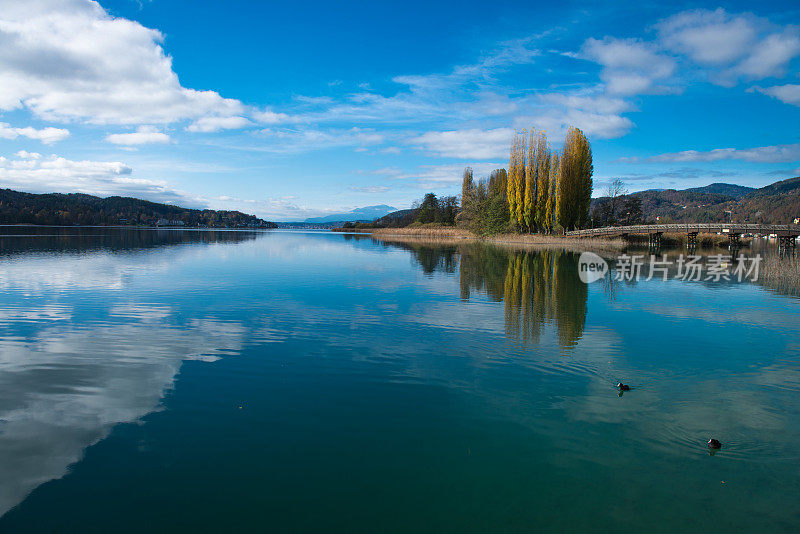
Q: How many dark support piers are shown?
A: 4